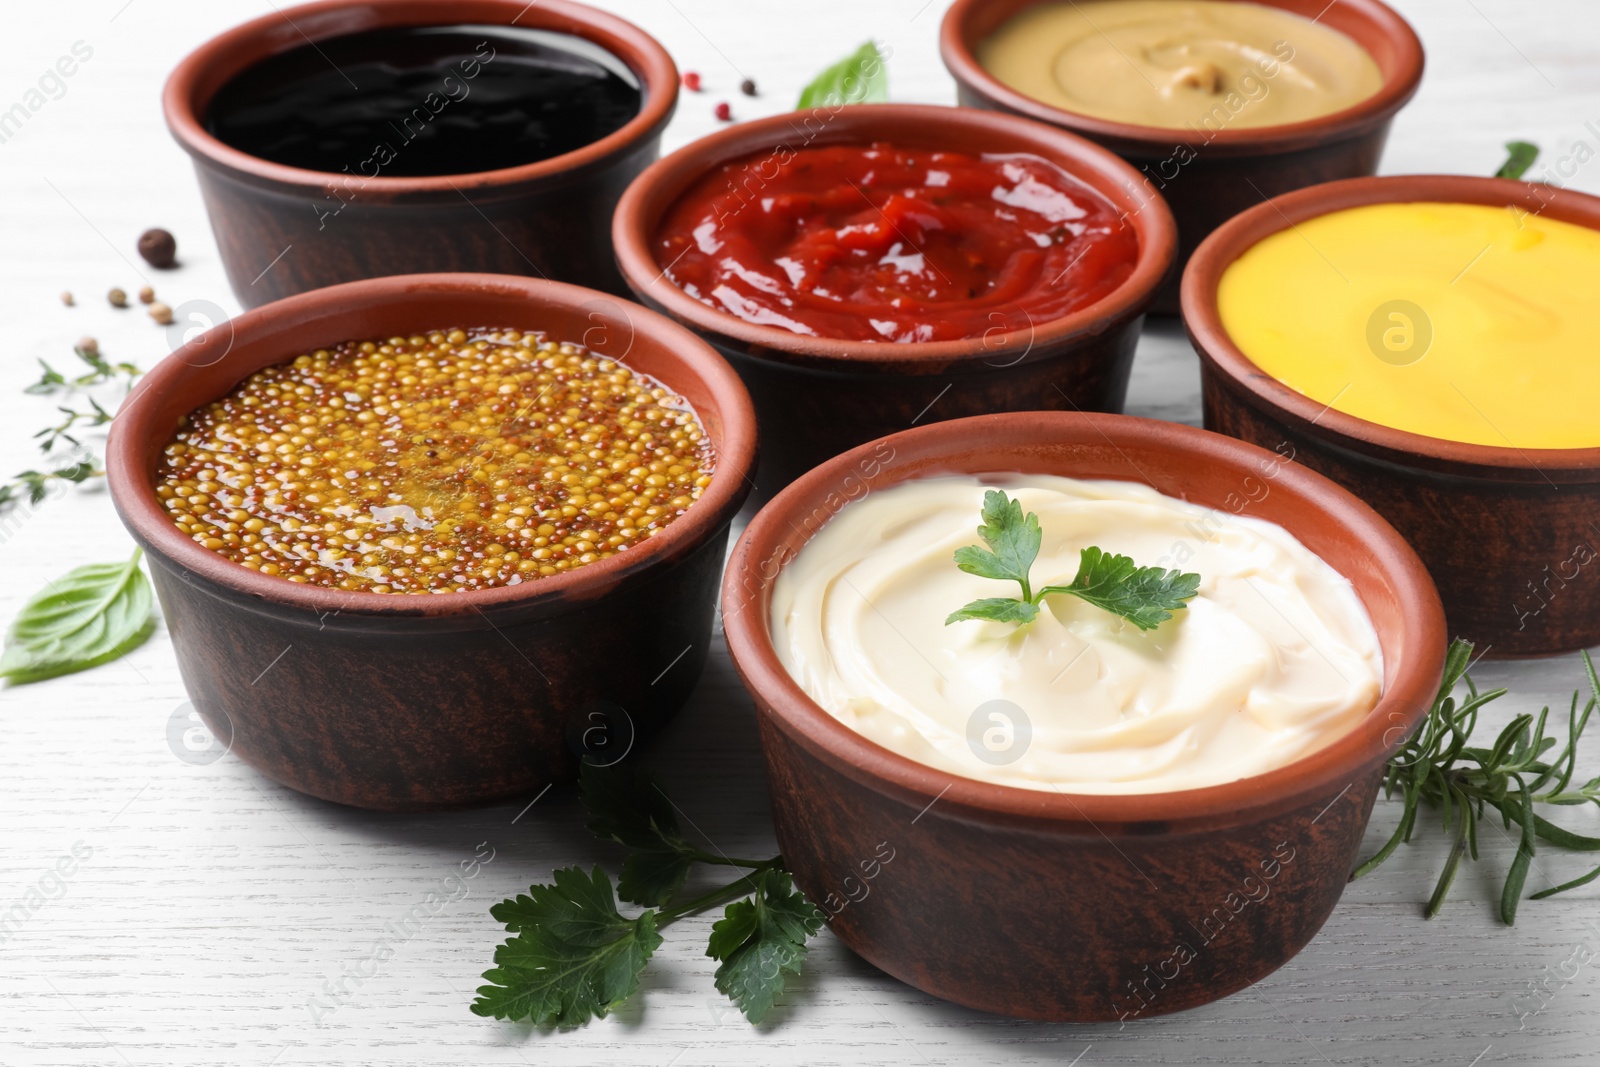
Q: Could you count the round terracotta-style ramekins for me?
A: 6